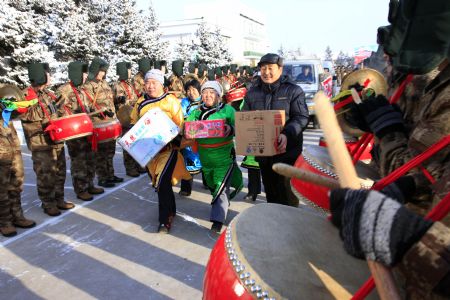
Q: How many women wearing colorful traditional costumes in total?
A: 3